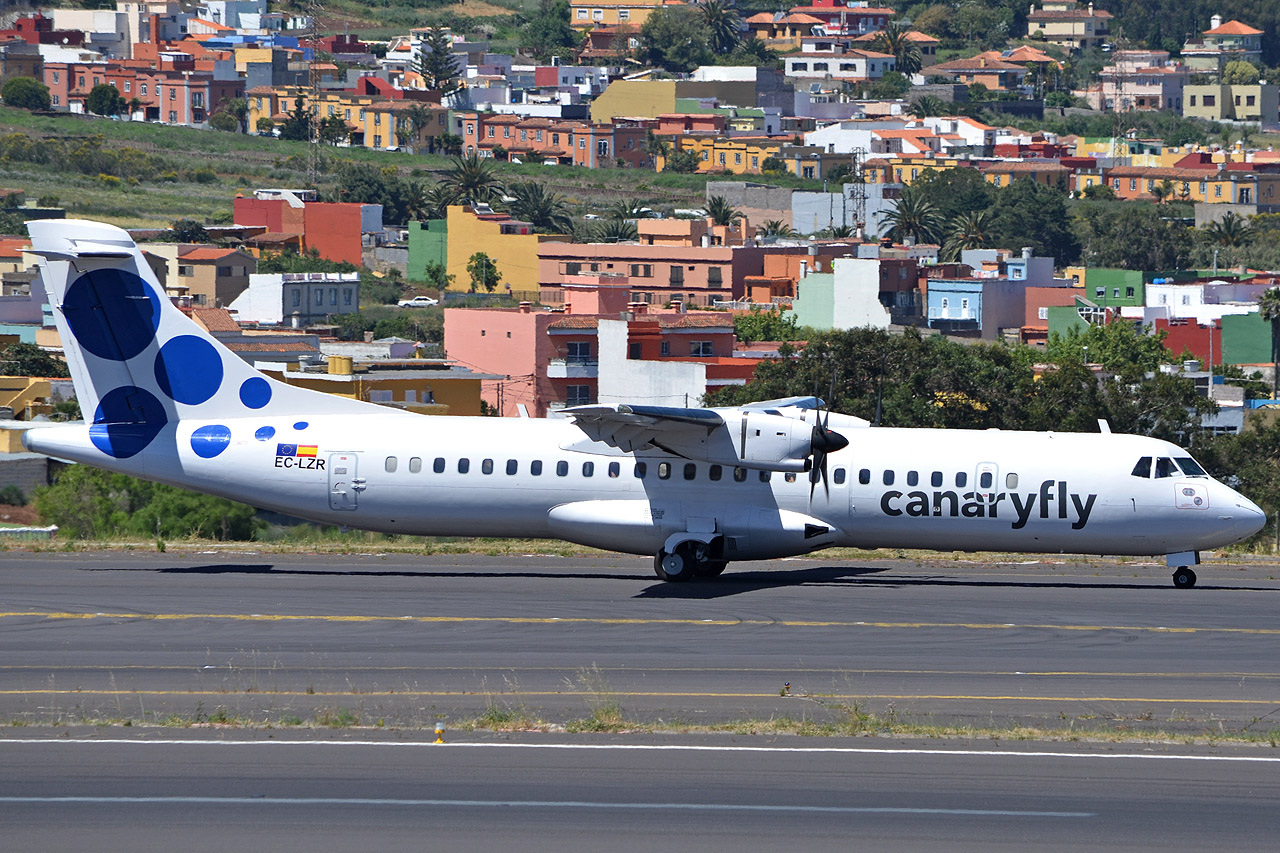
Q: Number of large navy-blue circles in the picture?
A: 3